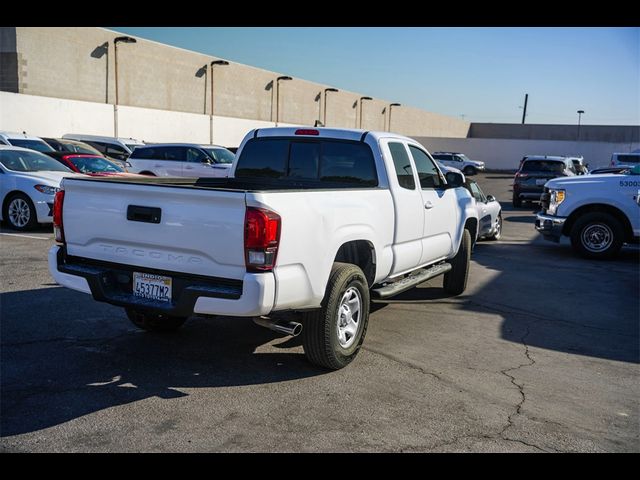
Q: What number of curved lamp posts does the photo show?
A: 6